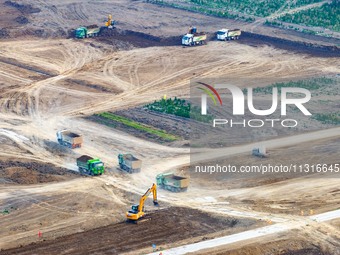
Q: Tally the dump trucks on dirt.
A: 7